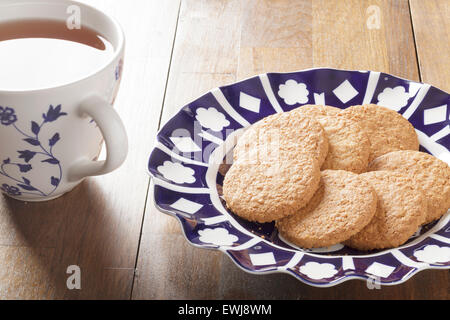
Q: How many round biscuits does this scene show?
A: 7